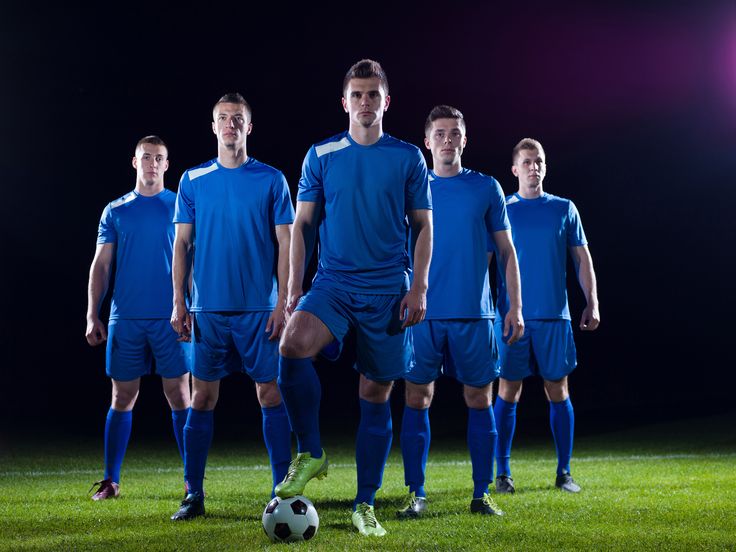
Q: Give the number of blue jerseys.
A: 5